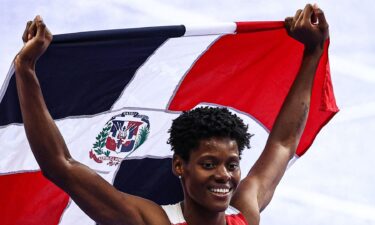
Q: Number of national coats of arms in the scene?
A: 1